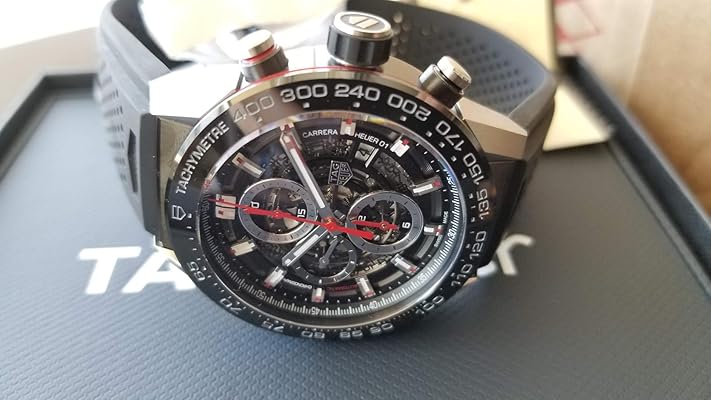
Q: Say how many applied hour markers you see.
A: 12